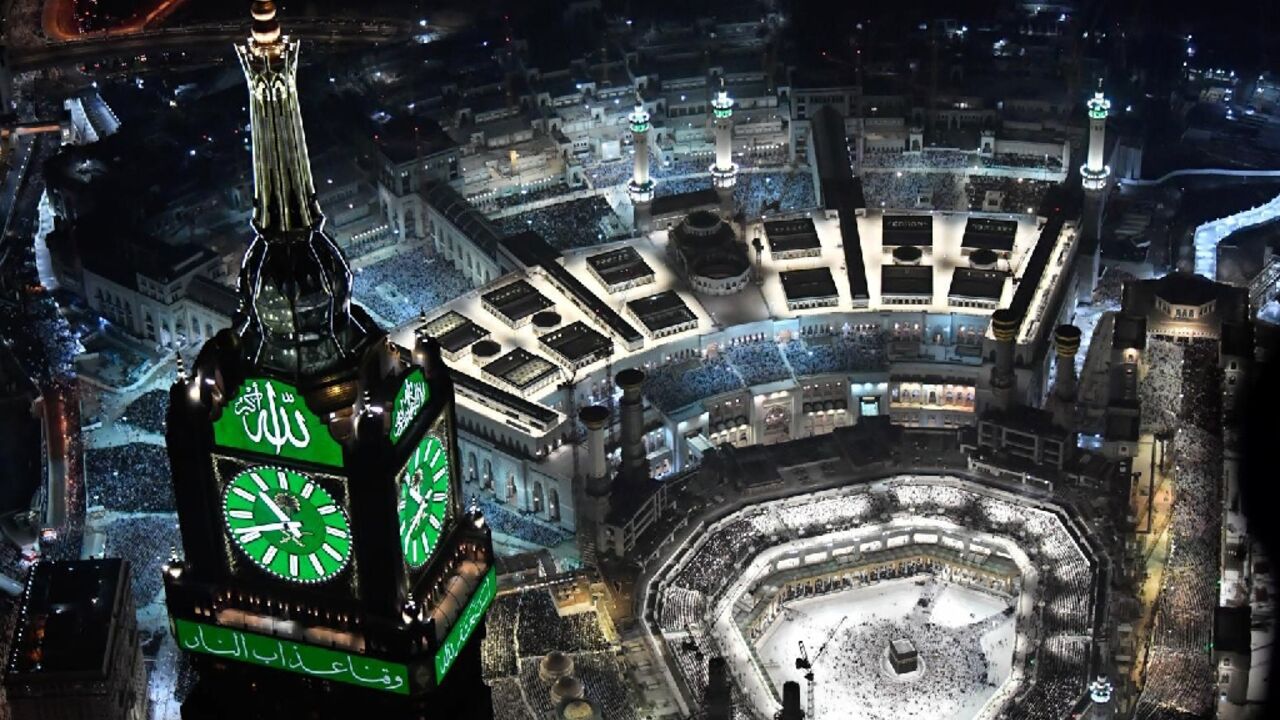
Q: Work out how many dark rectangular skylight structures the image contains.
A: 12